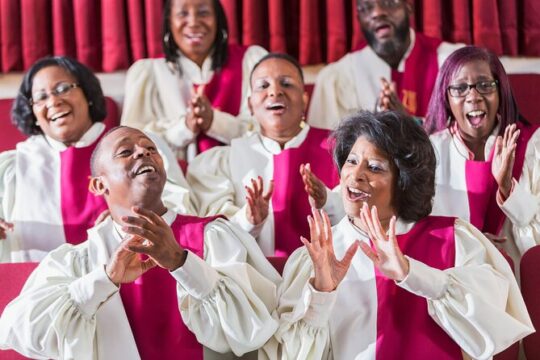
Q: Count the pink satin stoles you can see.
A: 7